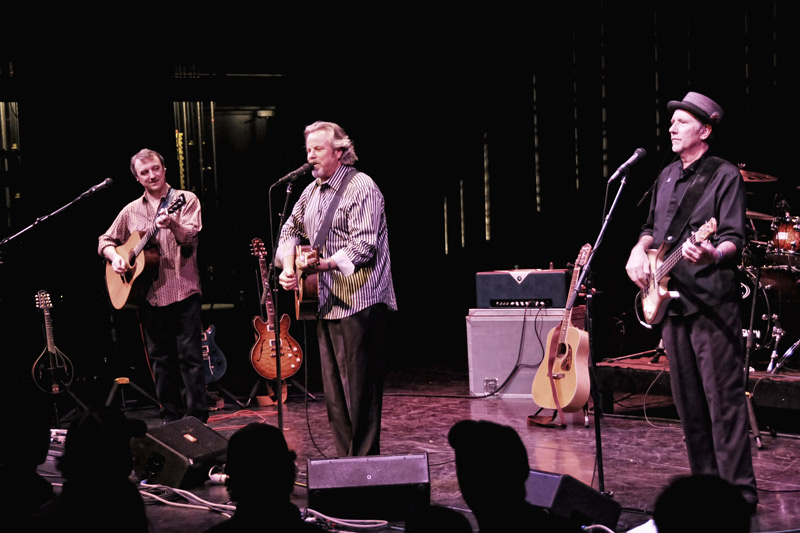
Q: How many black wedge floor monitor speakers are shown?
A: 3